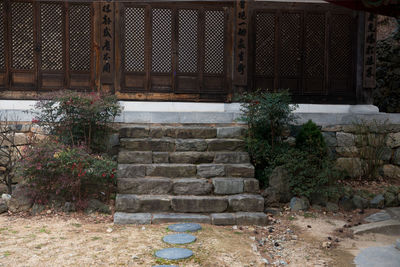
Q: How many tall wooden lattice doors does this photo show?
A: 12